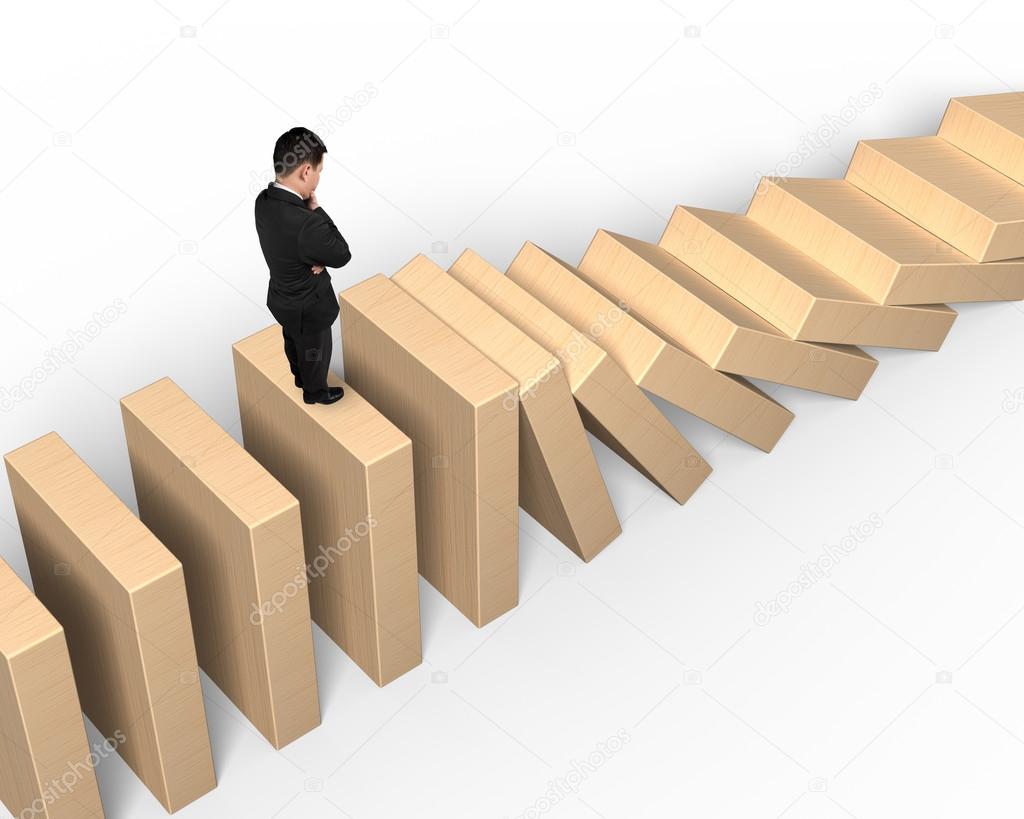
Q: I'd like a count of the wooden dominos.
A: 13